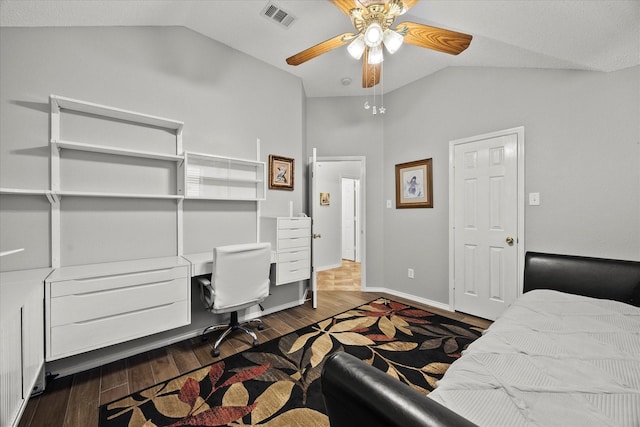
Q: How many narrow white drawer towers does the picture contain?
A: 1